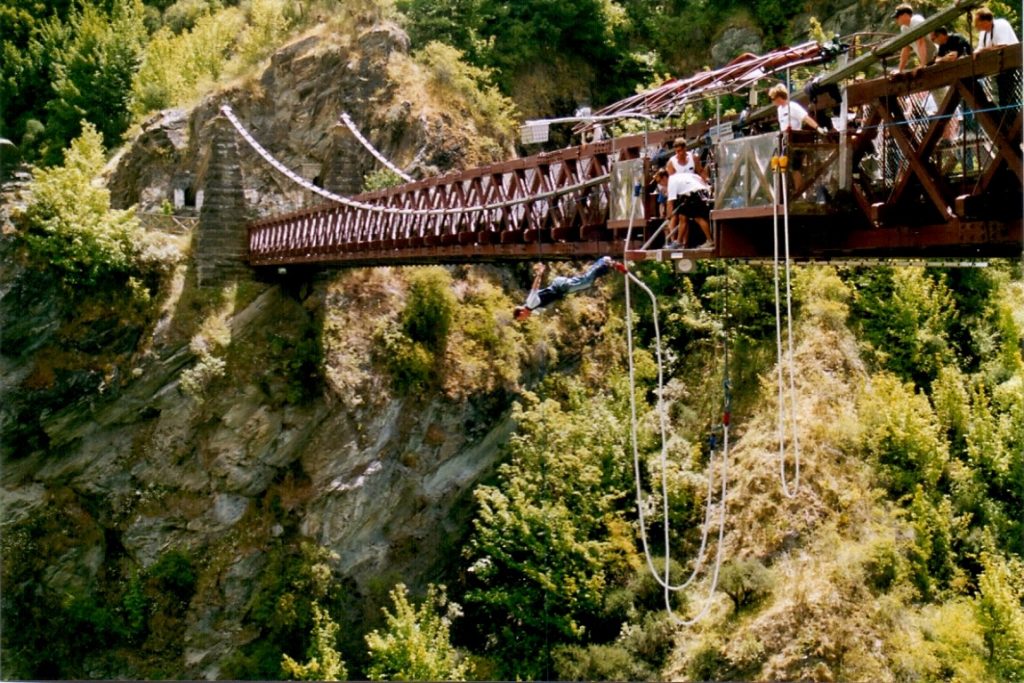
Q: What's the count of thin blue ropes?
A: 1